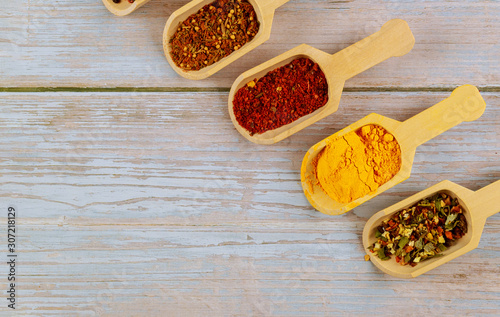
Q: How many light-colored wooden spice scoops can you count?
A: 5